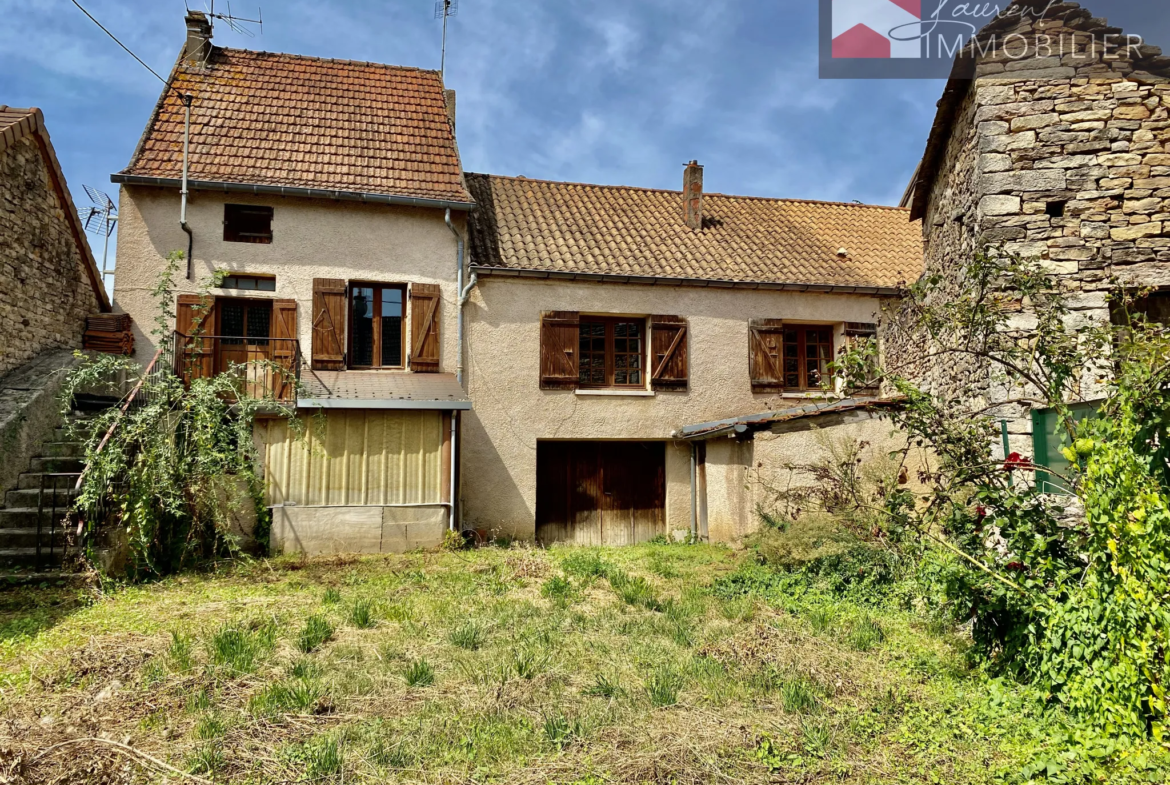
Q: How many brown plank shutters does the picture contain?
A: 8